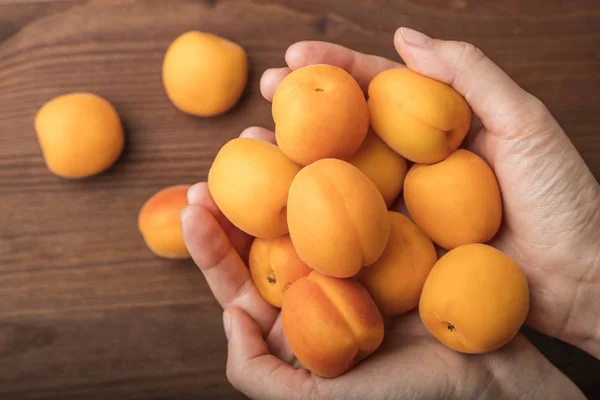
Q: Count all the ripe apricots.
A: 13